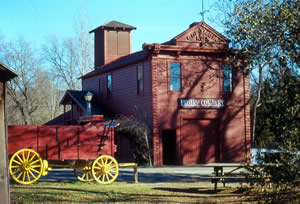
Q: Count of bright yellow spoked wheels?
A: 3